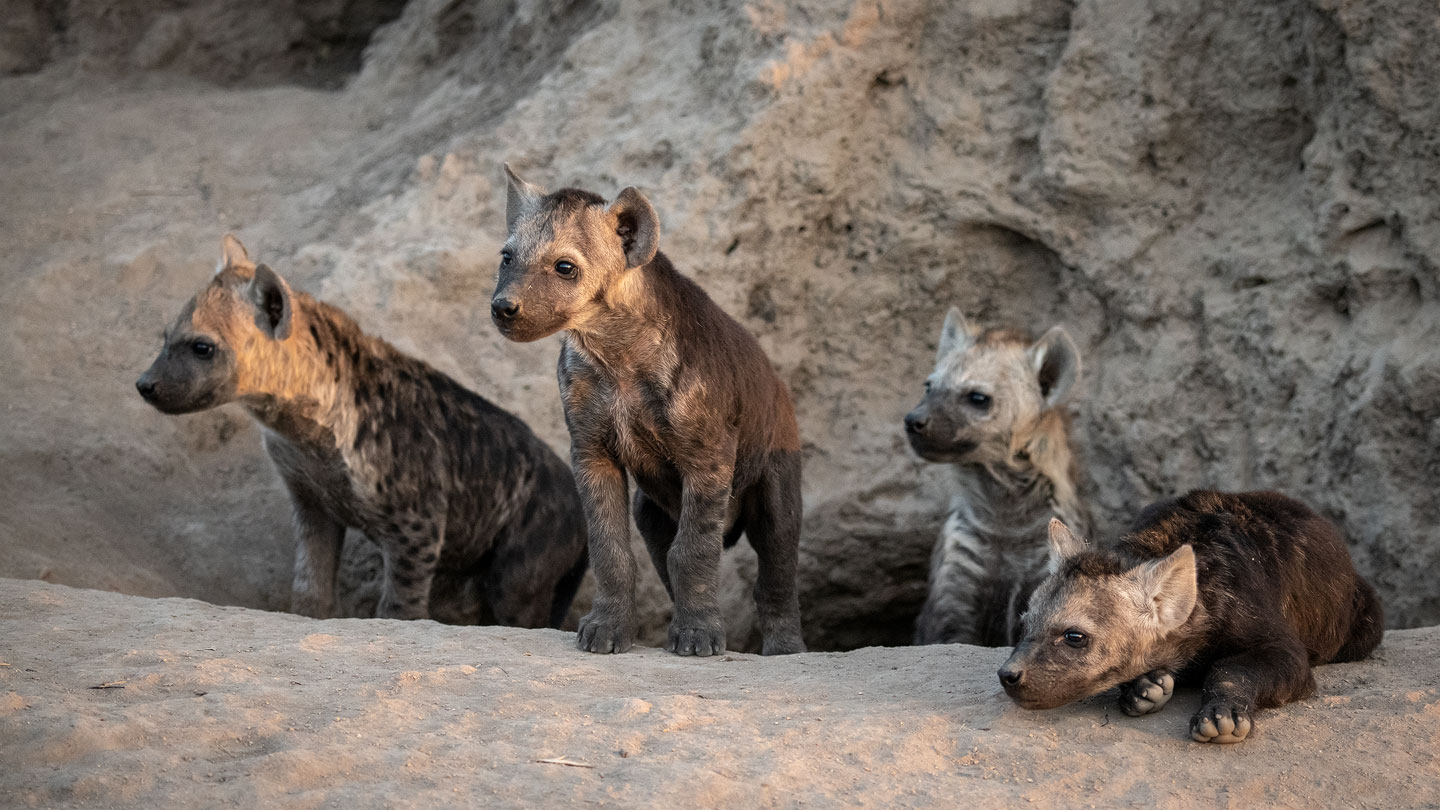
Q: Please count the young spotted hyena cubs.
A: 4